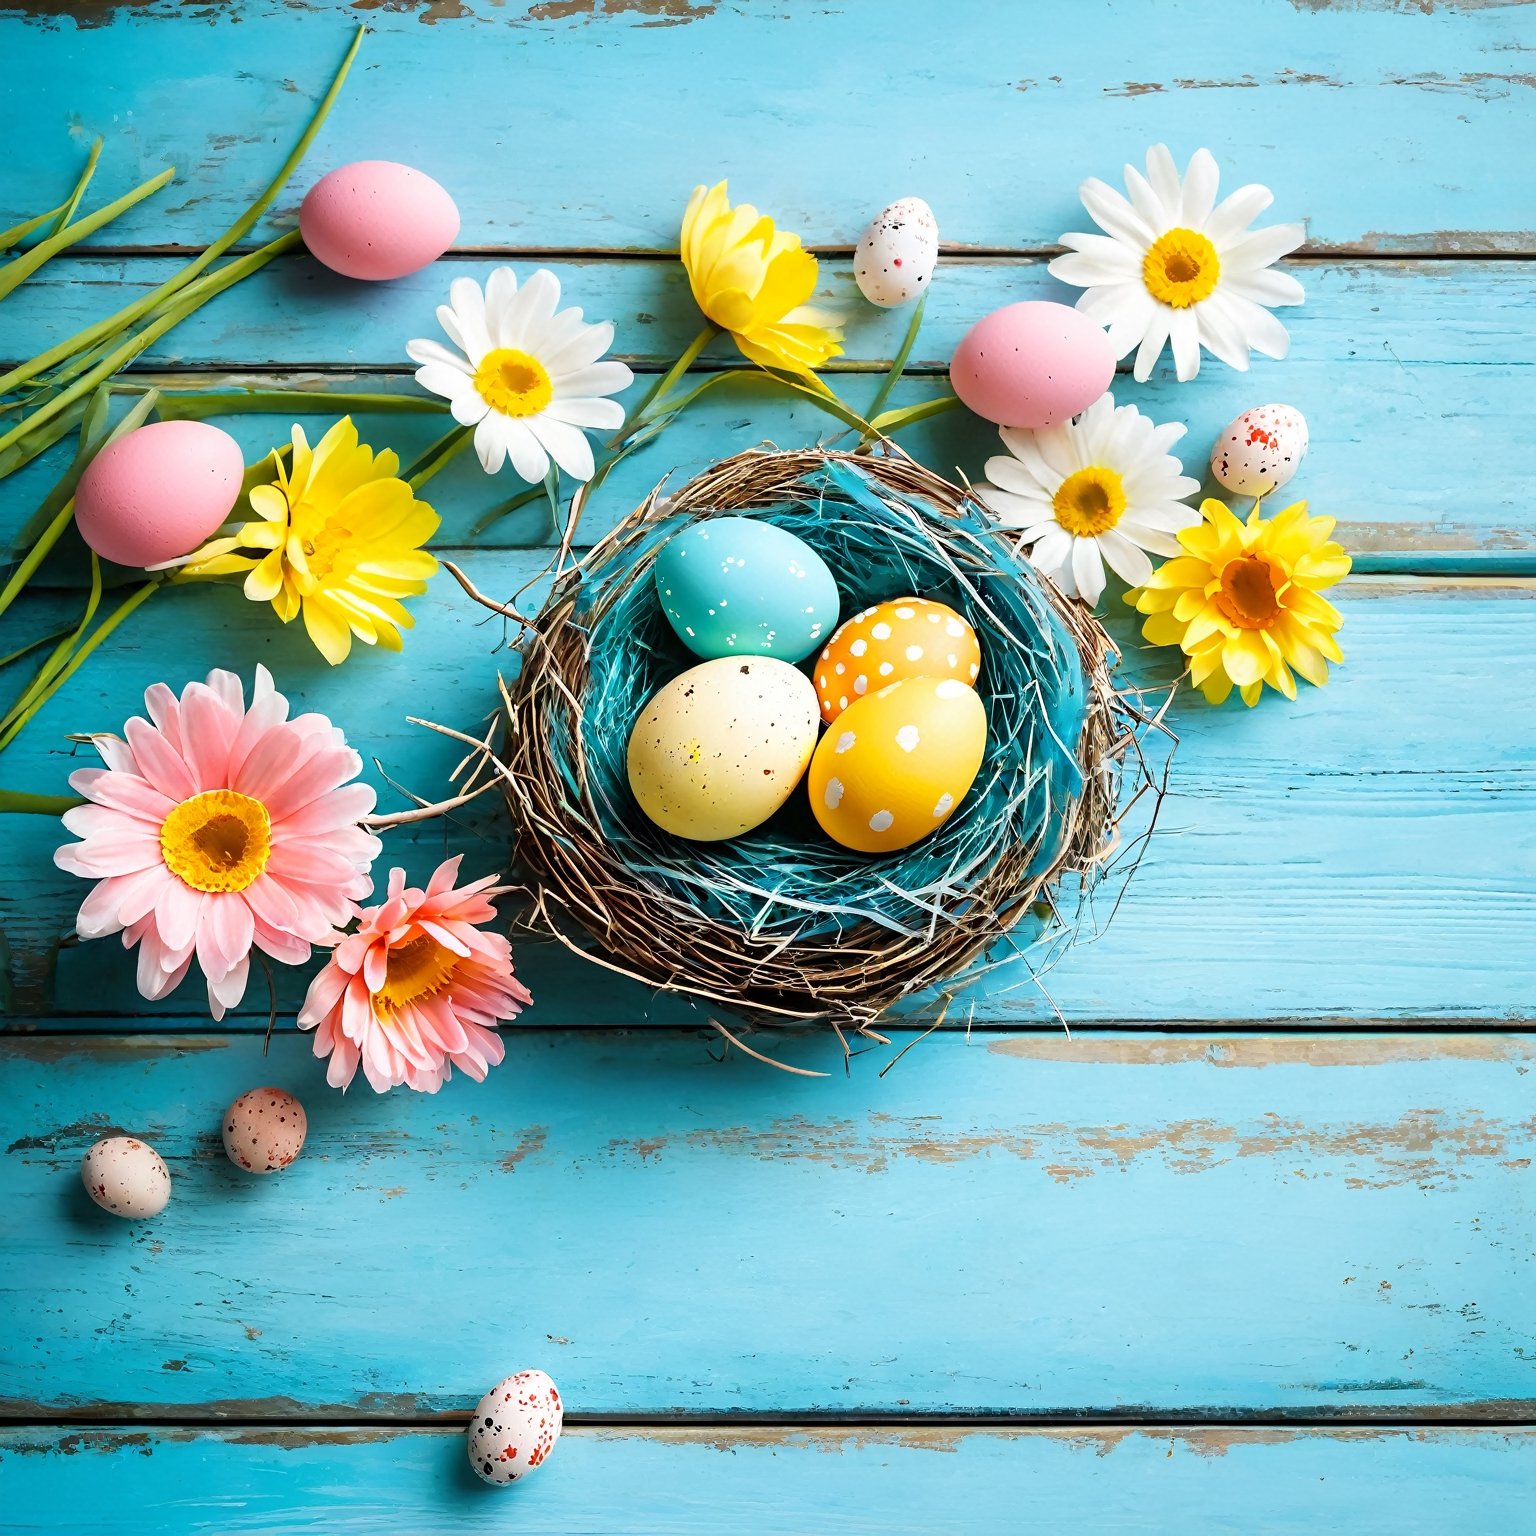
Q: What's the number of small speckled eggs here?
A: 5